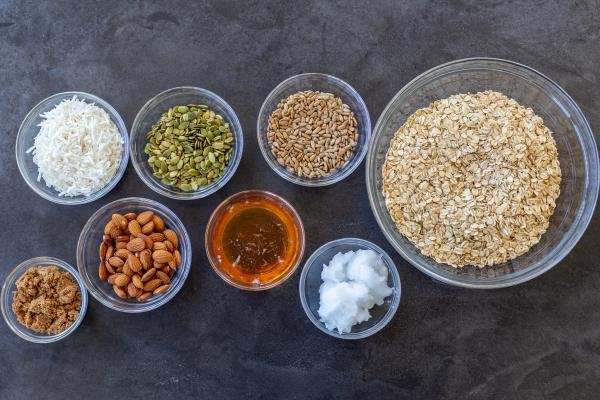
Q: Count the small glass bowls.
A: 7